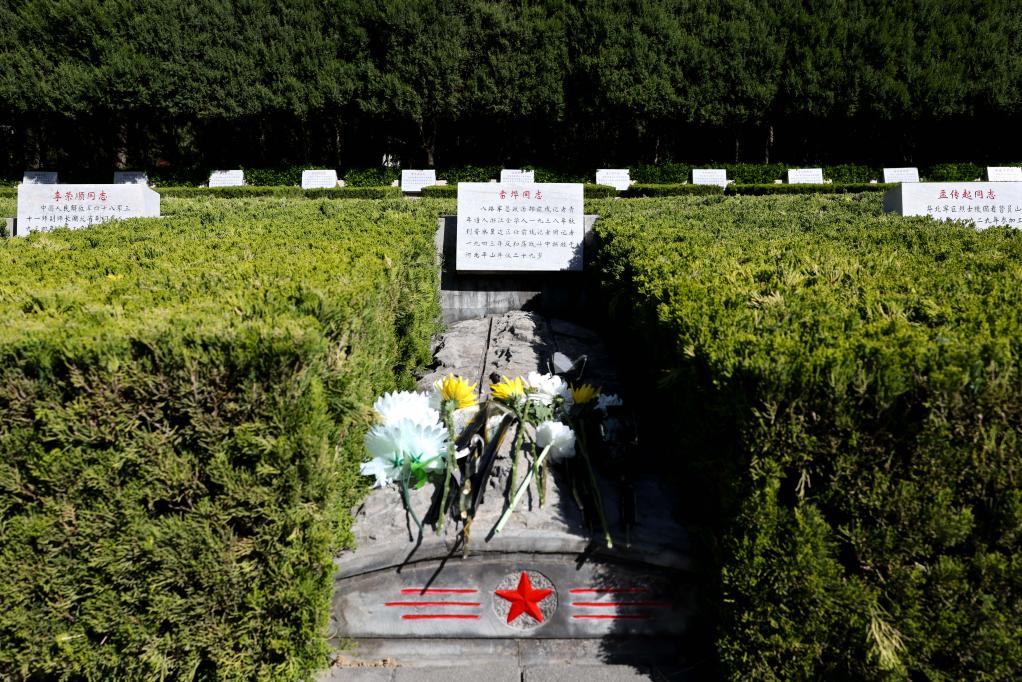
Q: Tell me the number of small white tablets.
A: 11